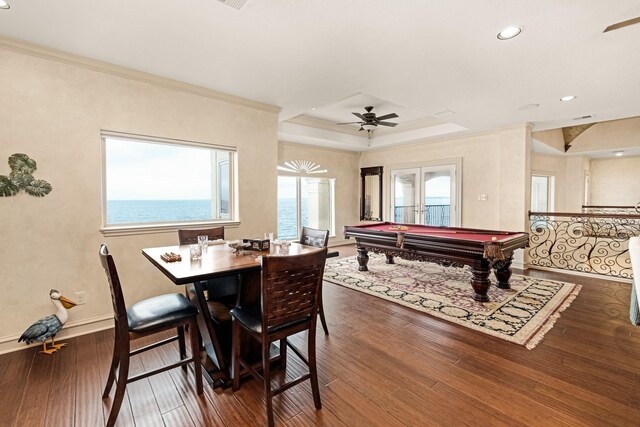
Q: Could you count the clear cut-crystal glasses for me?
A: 4